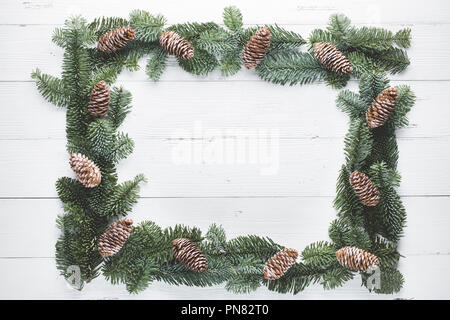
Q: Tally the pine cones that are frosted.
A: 12